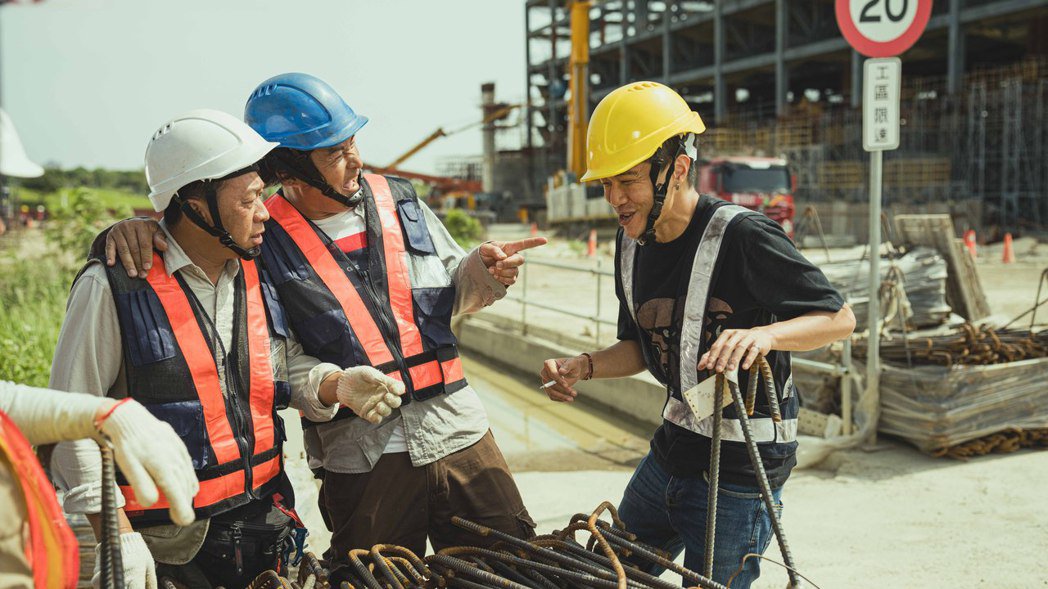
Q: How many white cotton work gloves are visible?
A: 3